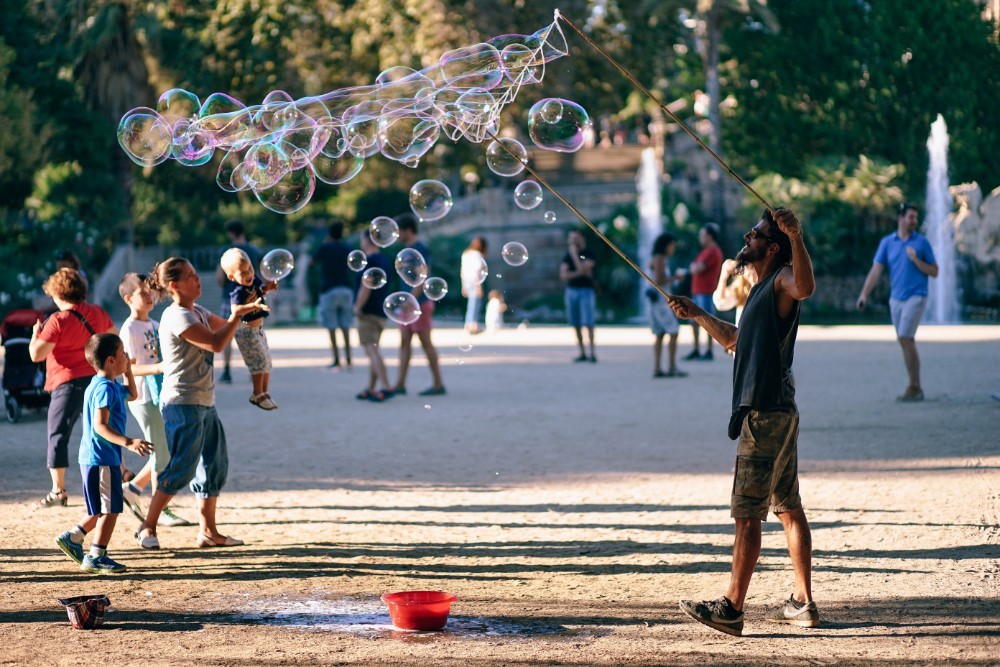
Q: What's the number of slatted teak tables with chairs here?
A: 0